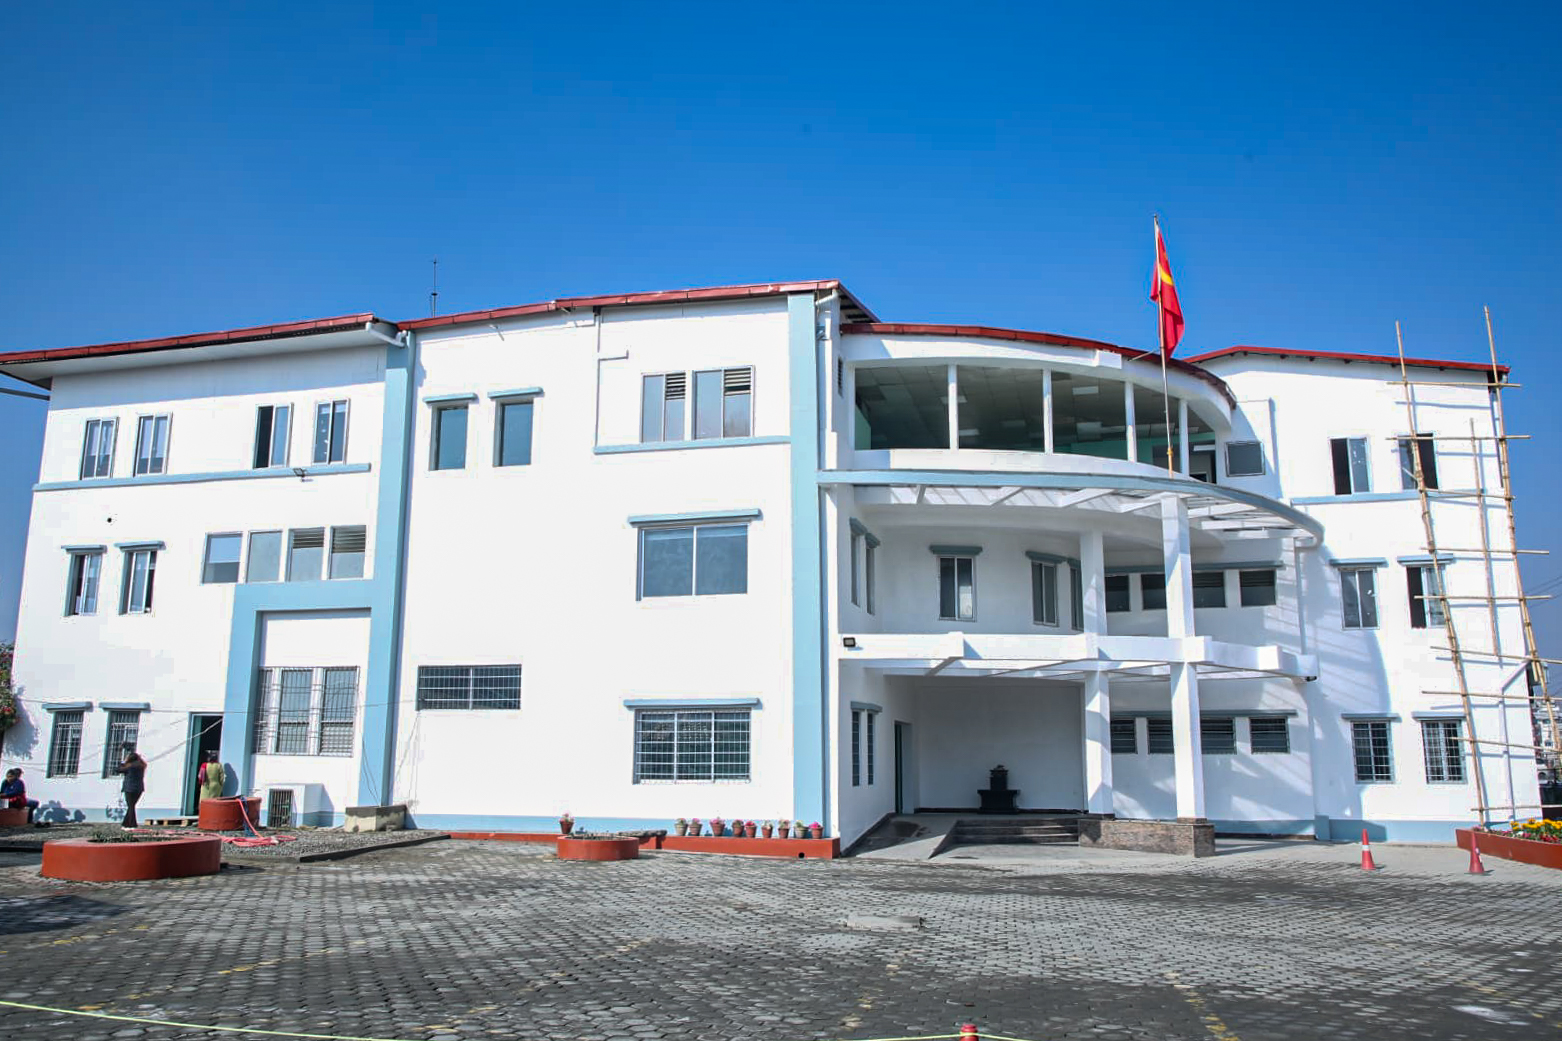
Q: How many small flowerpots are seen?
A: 10